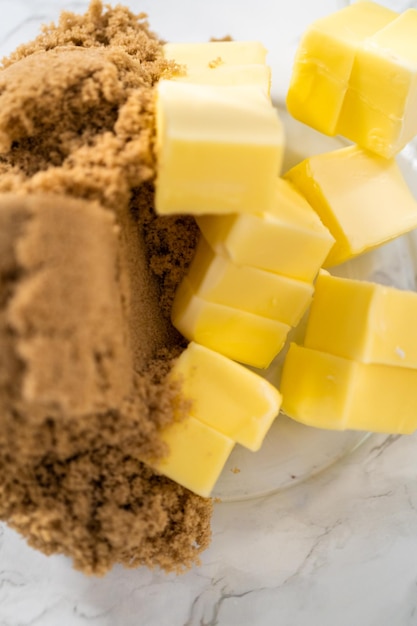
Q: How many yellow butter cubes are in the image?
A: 13